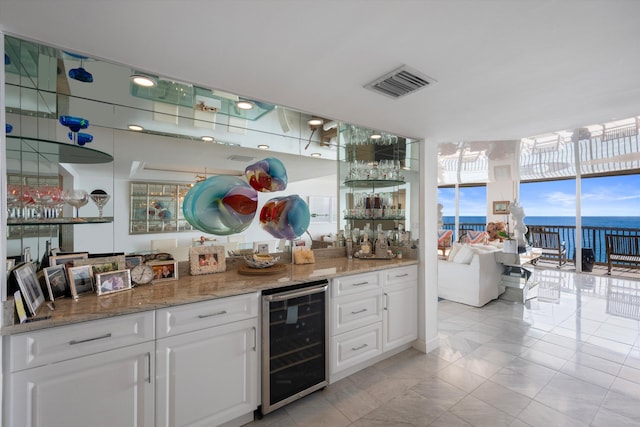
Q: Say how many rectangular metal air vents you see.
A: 1